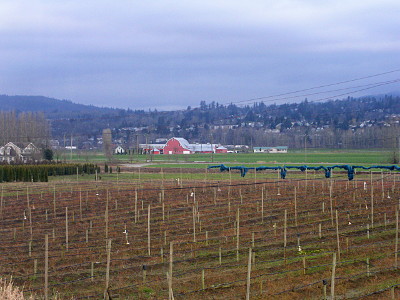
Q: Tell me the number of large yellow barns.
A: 0